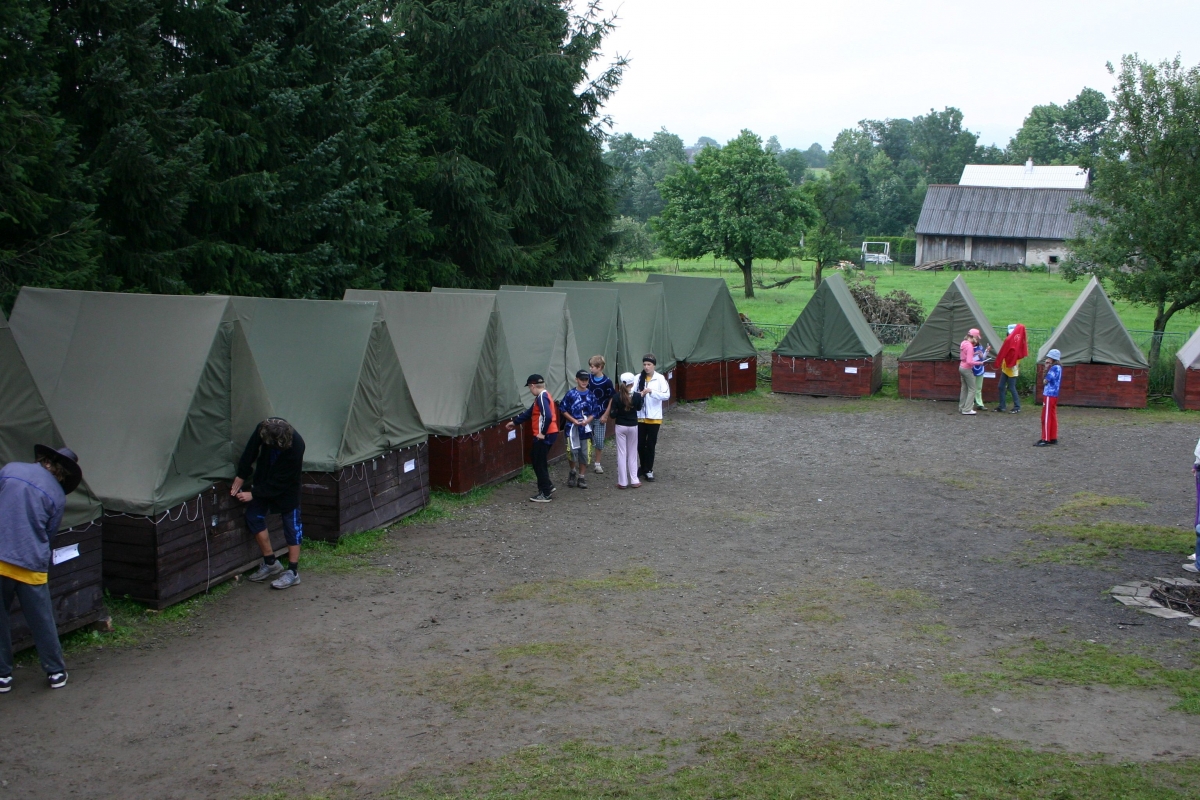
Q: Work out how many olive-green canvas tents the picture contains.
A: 12